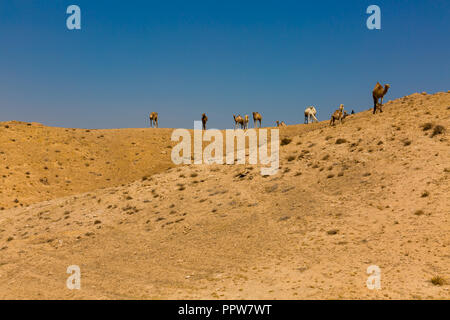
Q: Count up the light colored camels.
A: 1